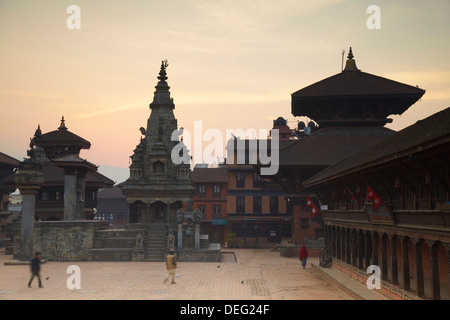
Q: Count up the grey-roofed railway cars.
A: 0